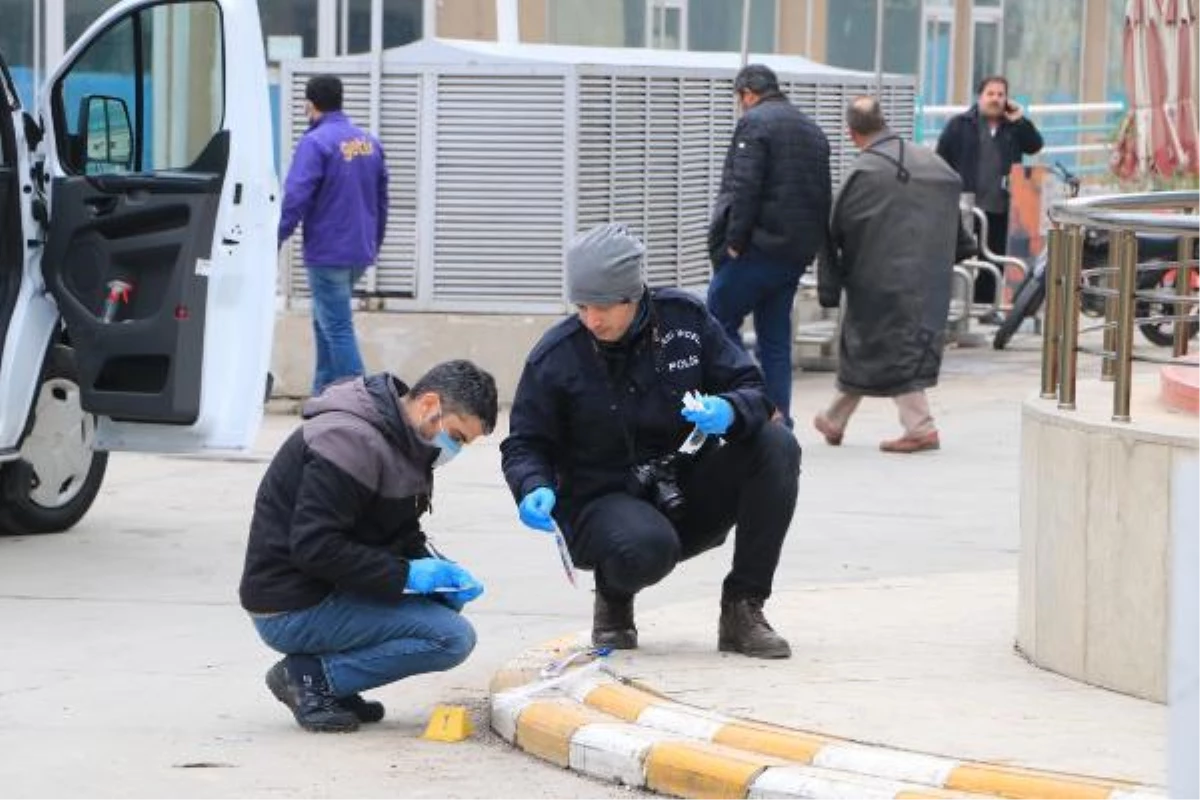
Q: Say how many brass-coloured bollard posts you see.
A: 5